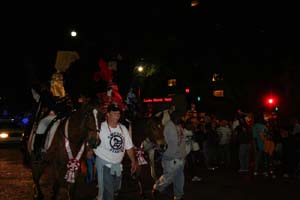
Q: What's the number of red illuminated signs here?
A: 1